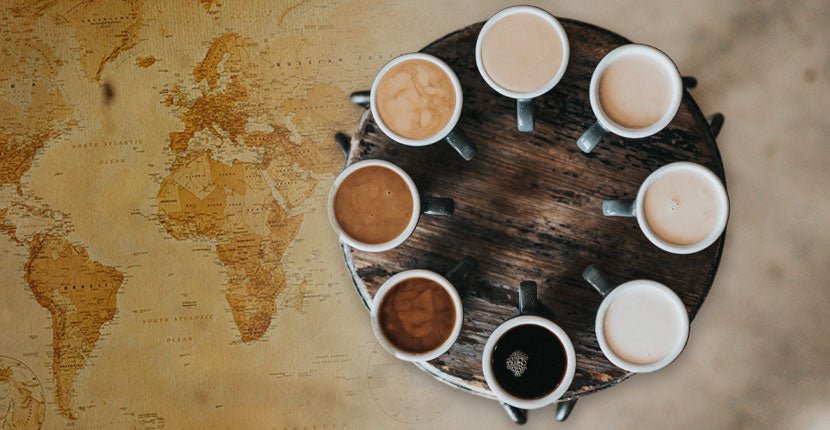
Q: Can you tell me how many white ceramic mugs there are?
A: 8